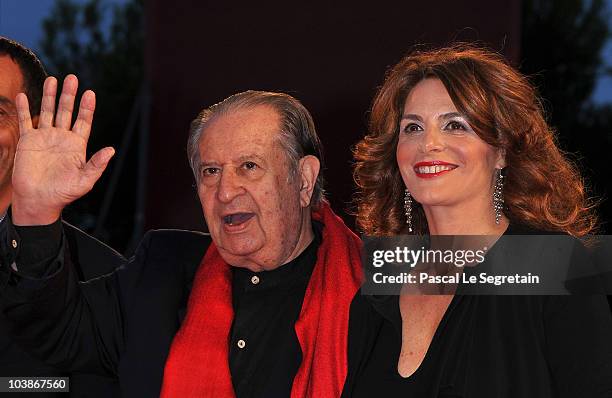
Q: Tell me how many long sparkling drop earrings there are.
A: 2